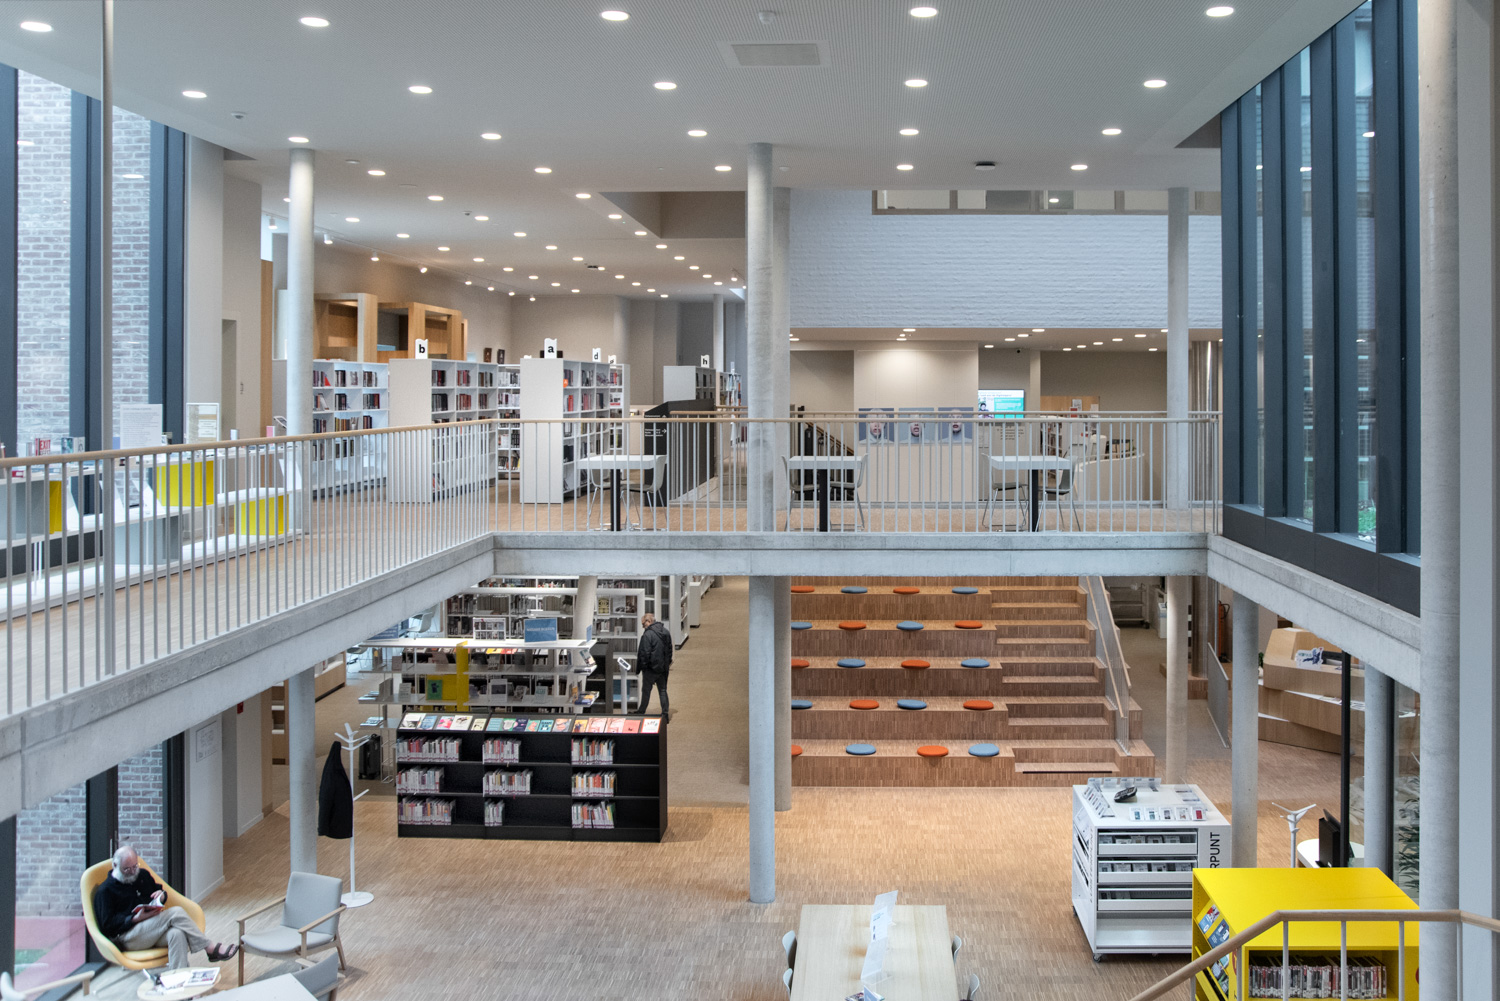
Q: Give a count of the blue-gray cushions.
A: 10